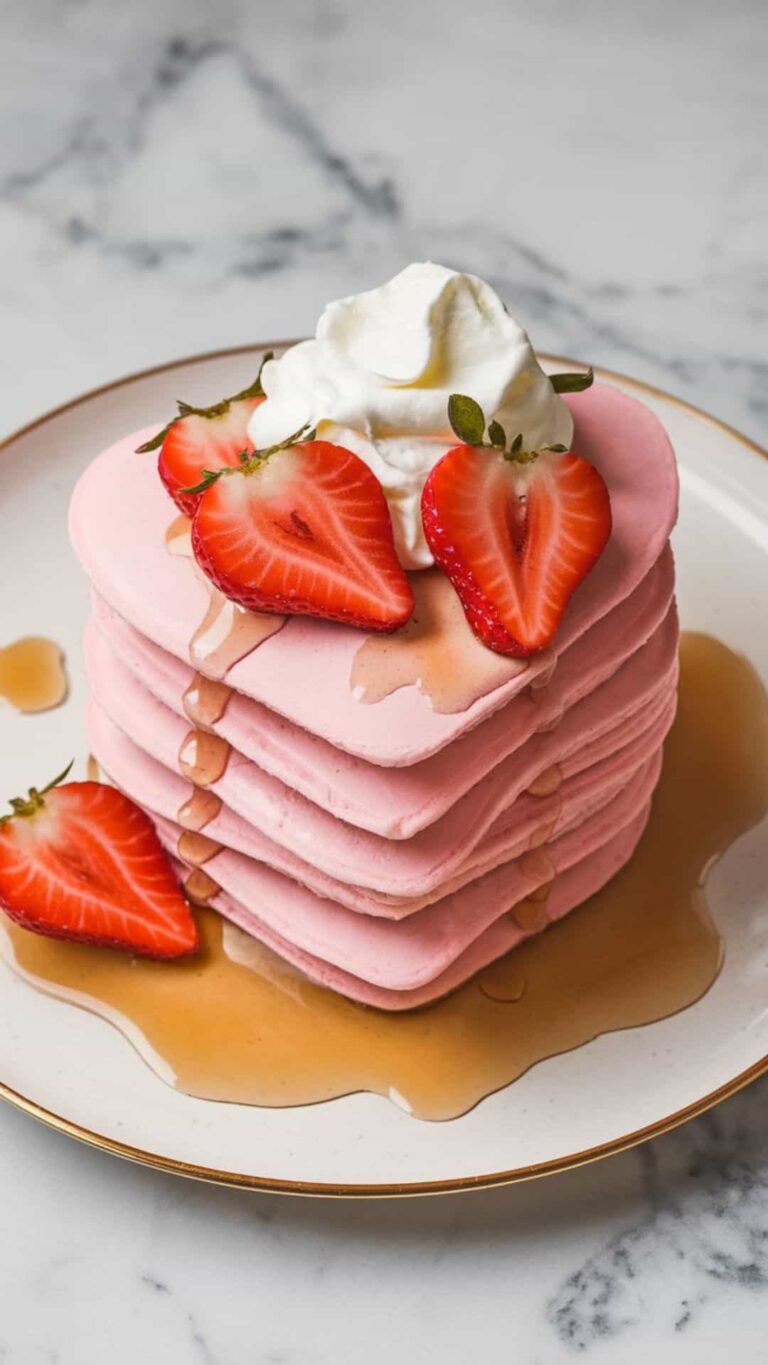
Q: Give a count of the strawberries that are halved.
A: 4